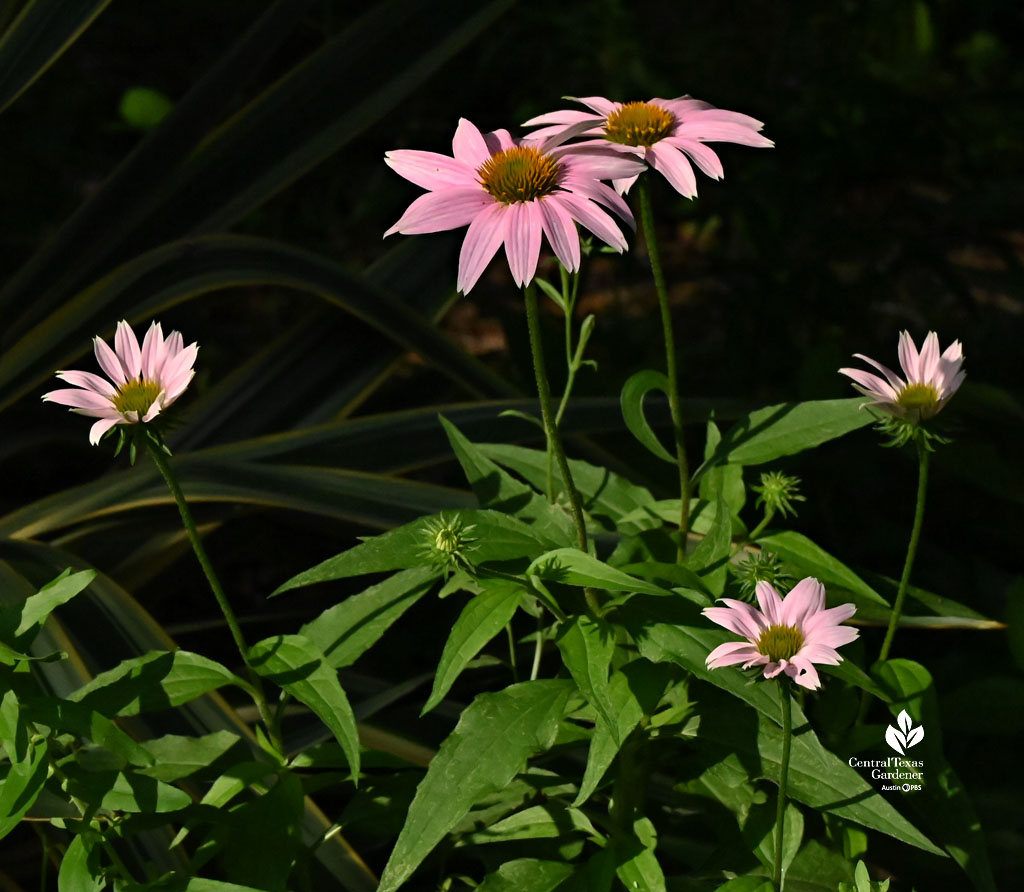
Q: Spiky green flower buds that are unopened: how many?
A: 3